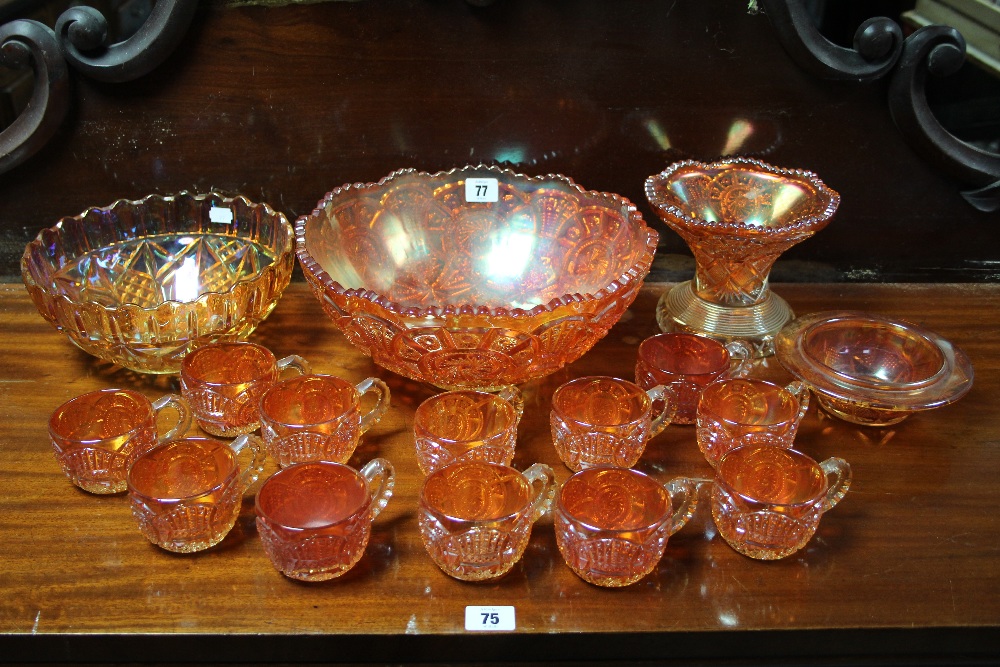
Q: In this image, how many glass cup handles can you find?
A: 12